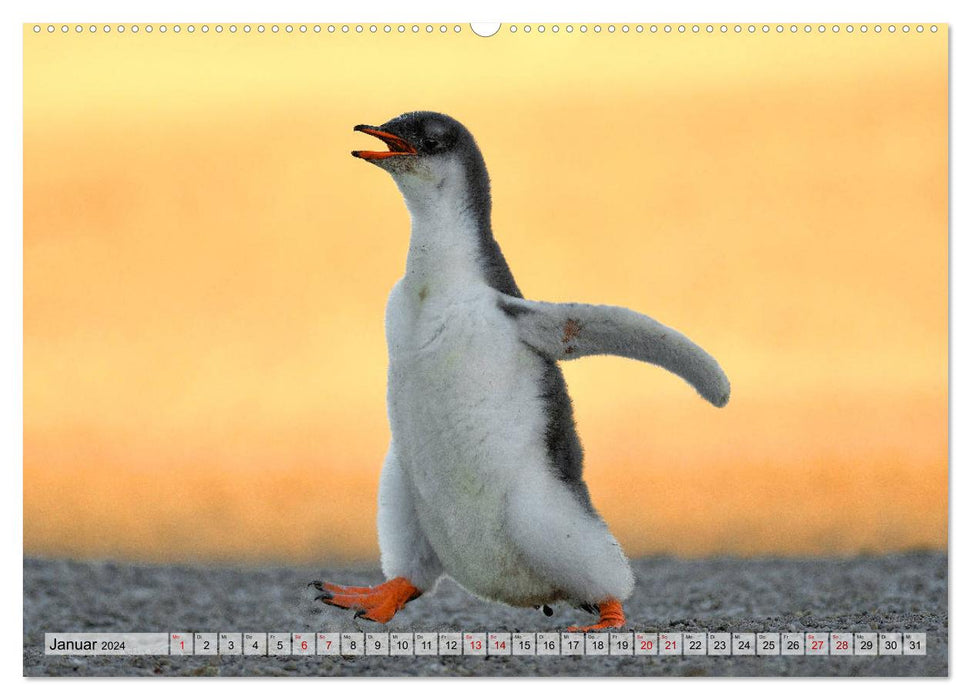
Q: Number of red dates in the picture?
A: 9